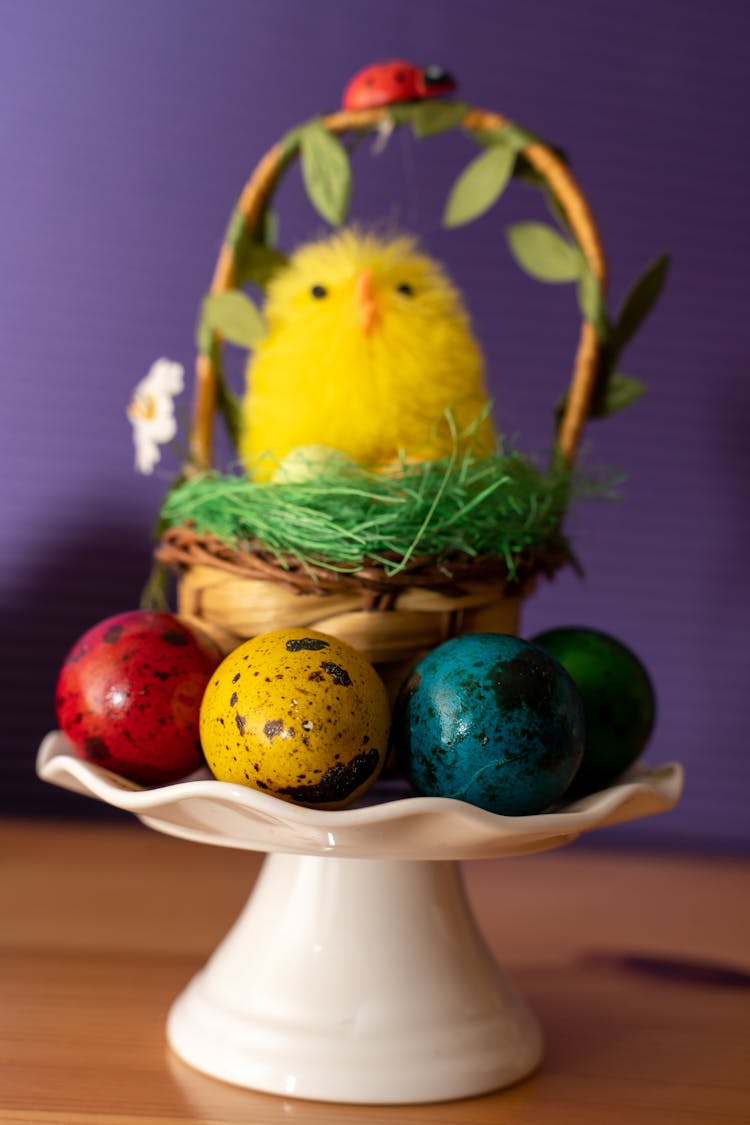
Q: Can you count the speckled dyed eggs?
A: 4